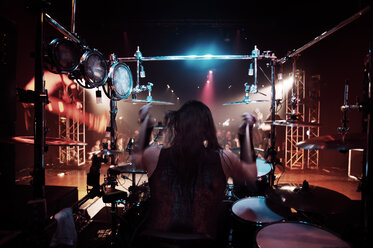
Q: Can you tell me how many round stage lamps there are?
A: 3